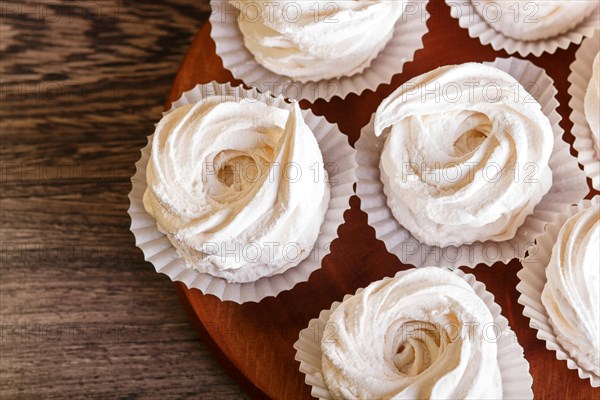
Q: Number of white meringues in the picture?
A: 7